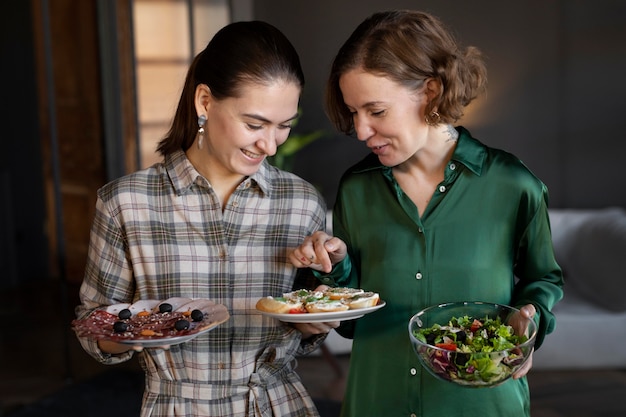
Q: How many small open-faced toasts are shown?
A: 5